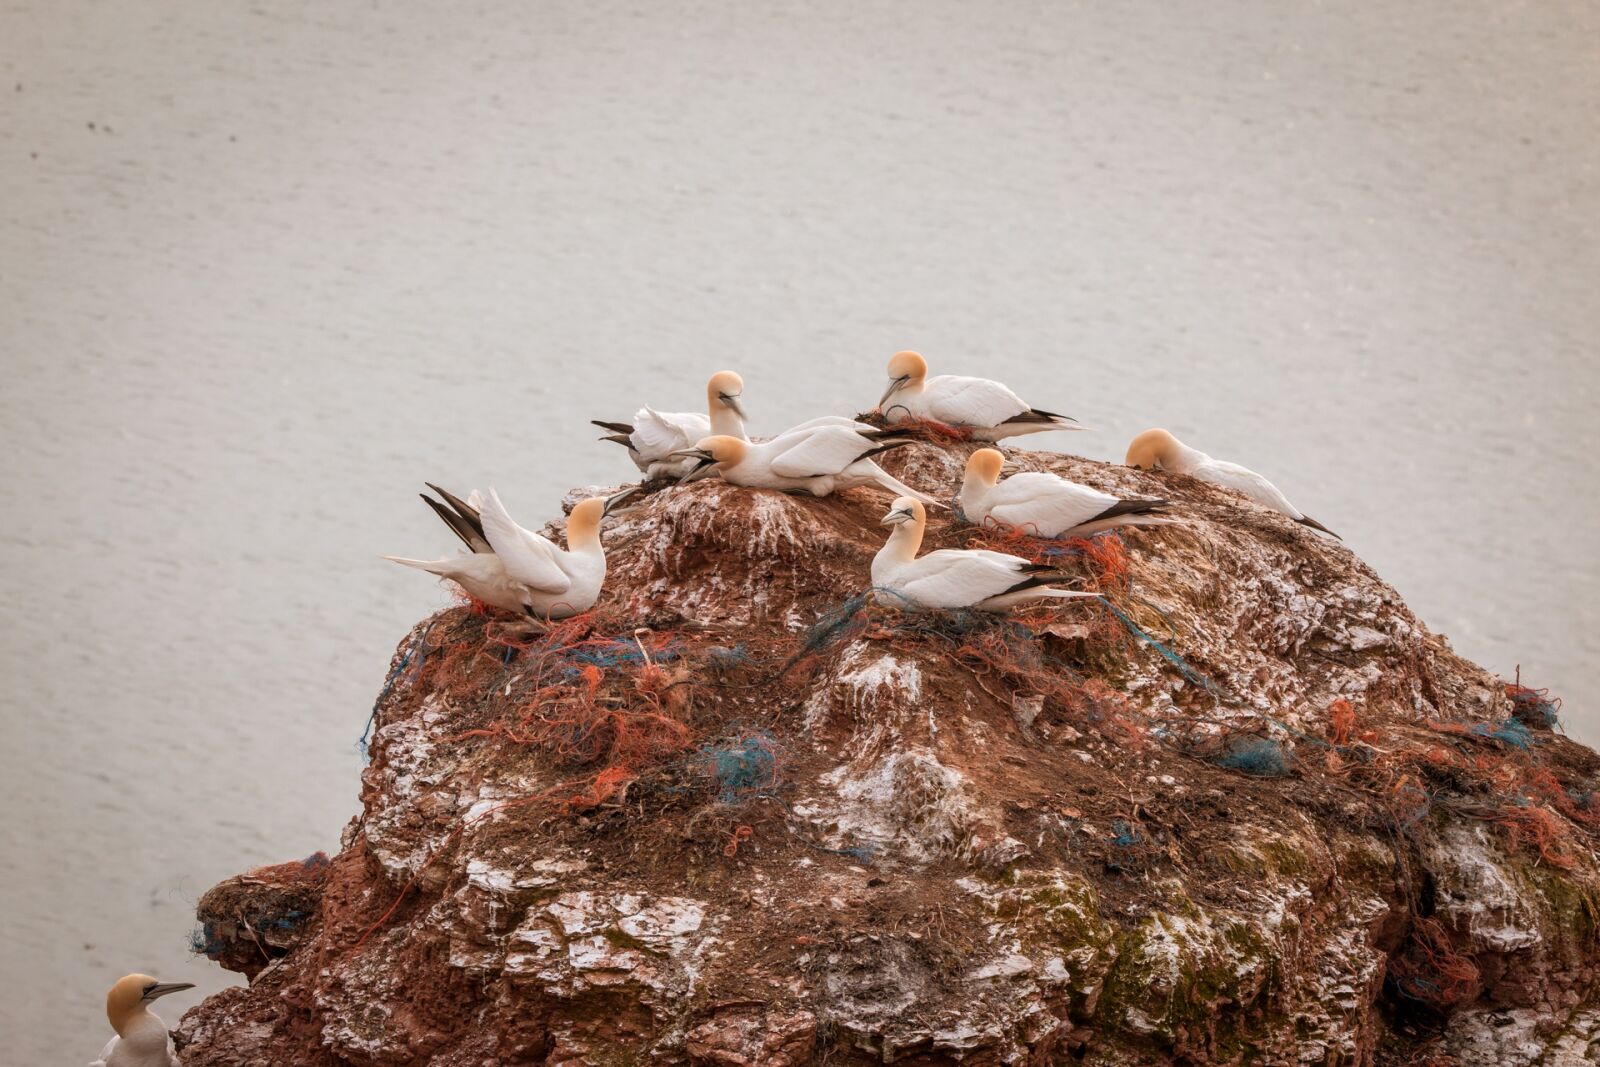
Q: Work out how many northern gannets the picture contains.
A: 8